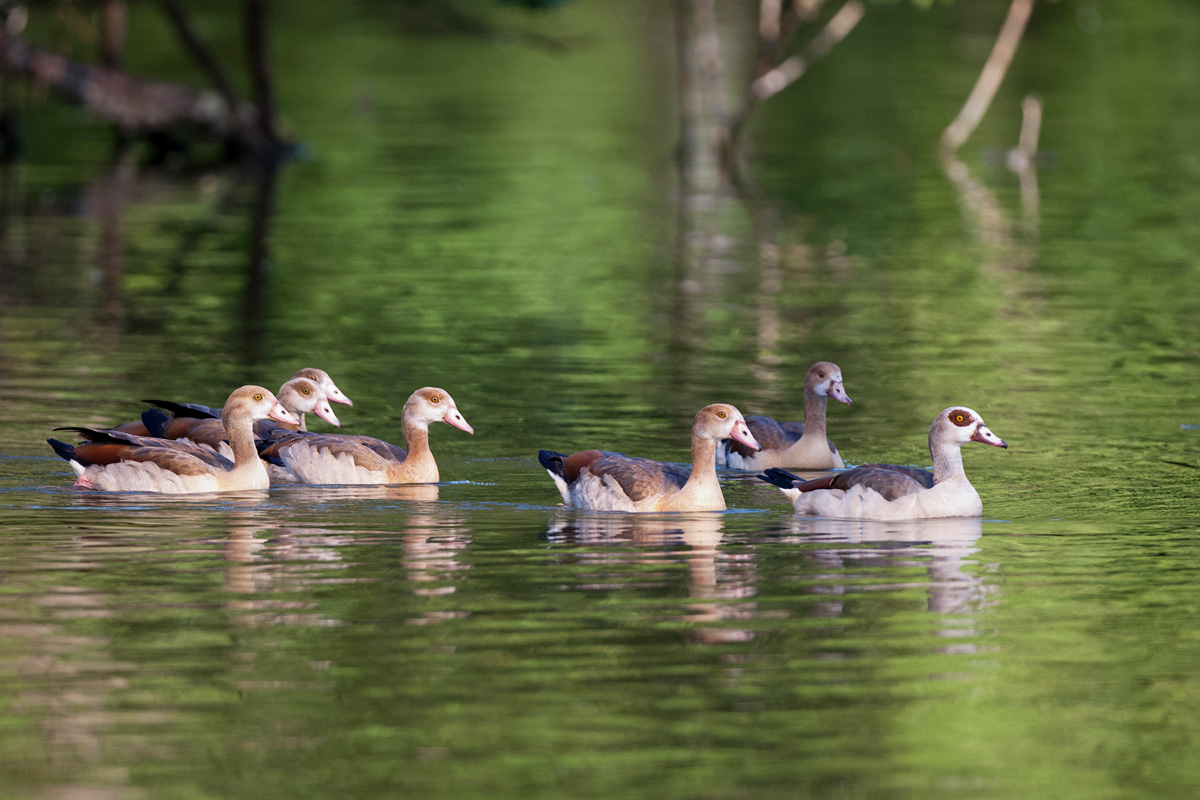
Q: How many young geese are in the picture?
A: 6